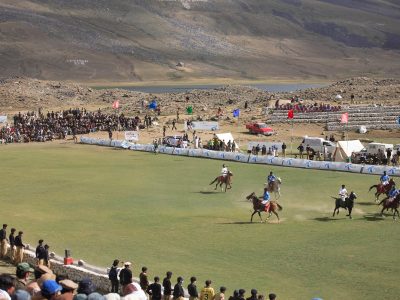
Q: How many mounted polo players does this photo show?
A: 6